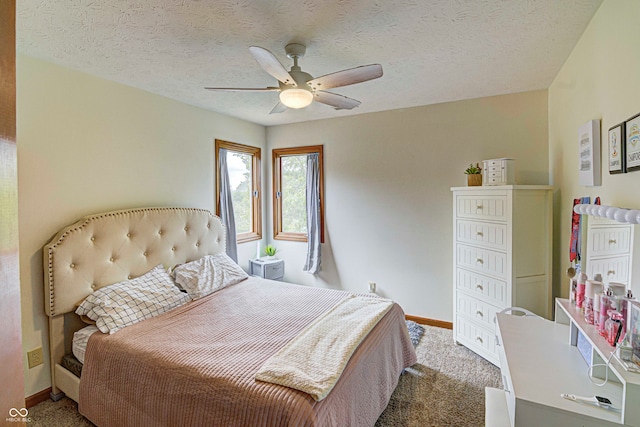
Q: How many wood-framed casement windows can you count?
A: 2